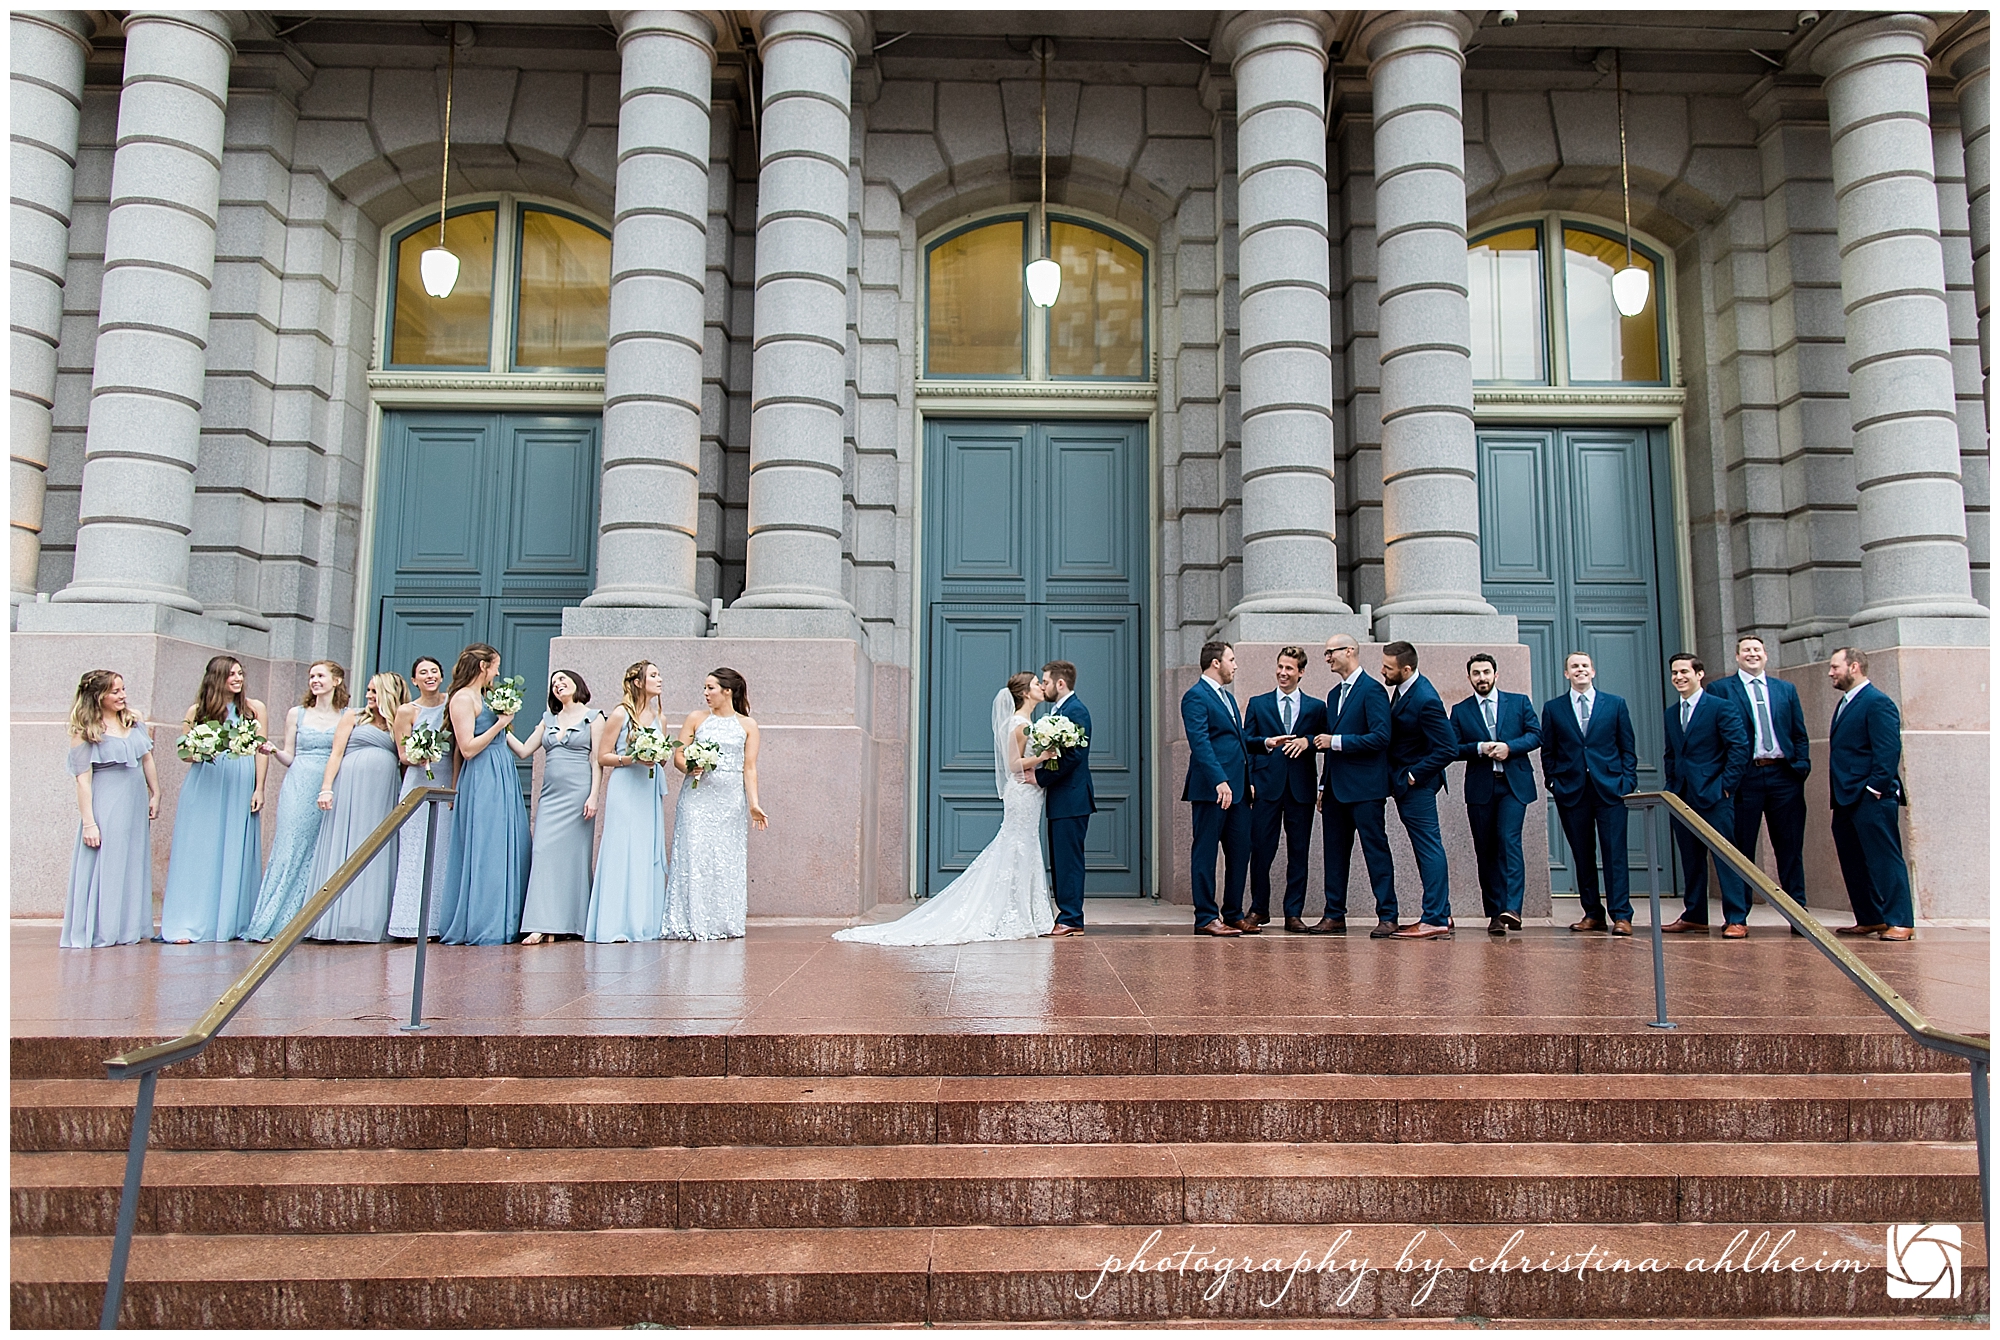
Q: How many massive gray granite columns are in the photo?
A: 8